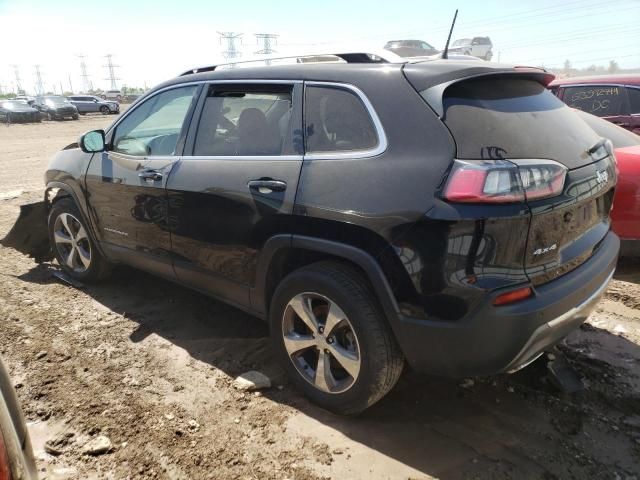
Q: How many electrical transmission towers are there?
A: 6